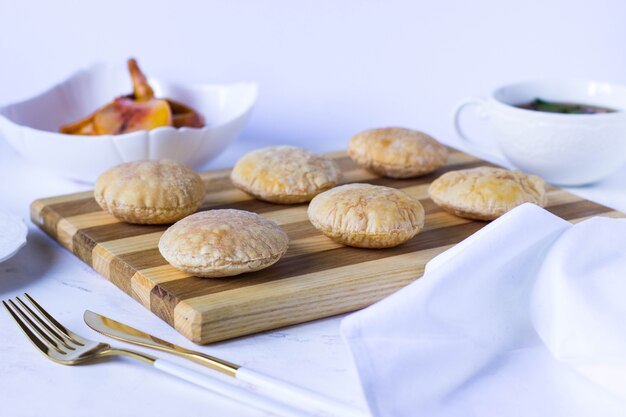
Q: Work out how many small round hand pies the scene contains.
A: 6